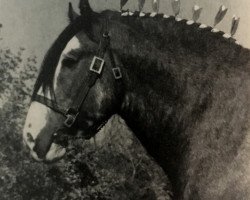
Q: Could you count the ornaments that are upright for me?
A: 7